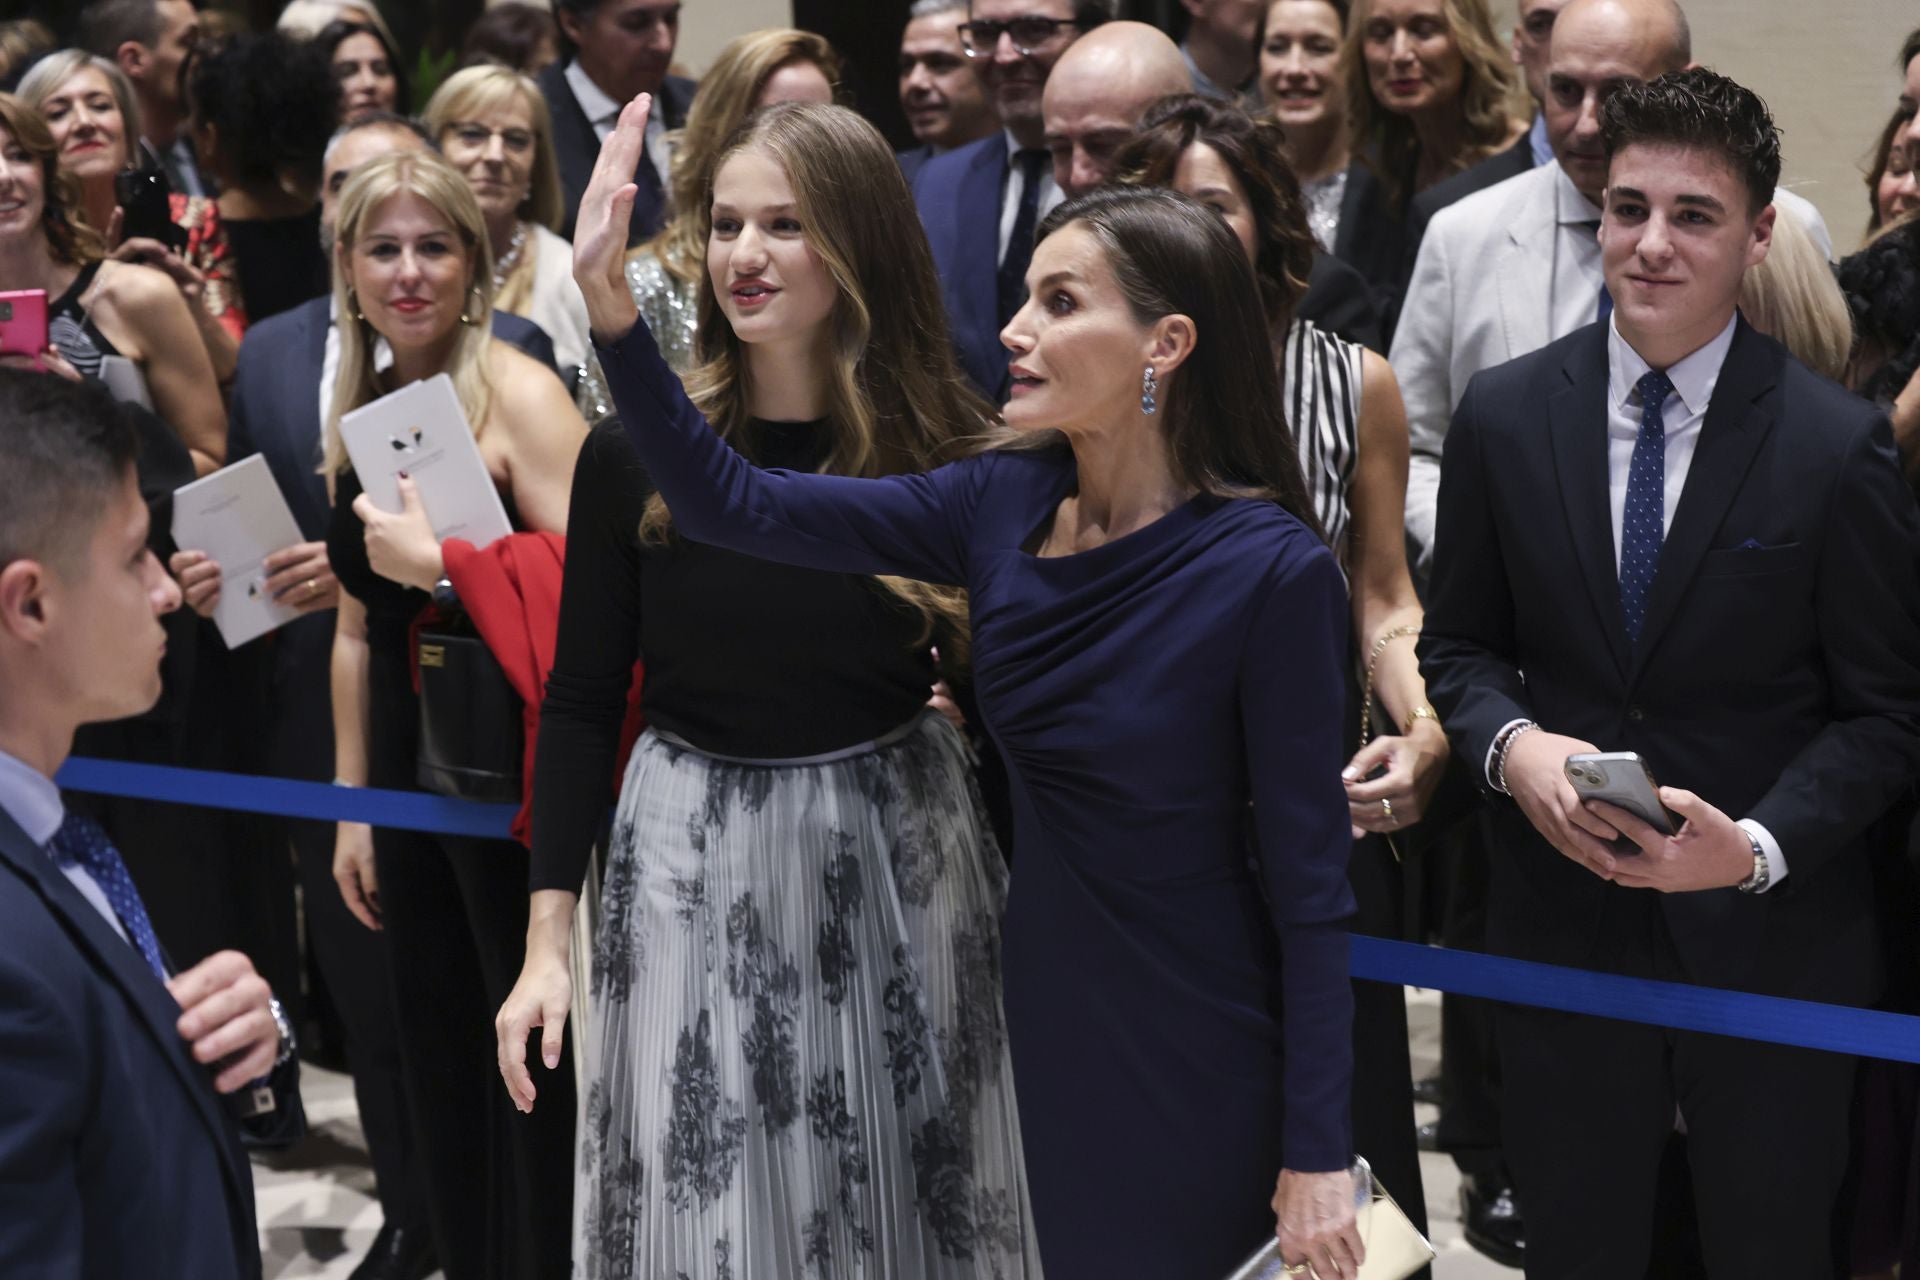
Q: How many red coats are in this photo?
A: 1